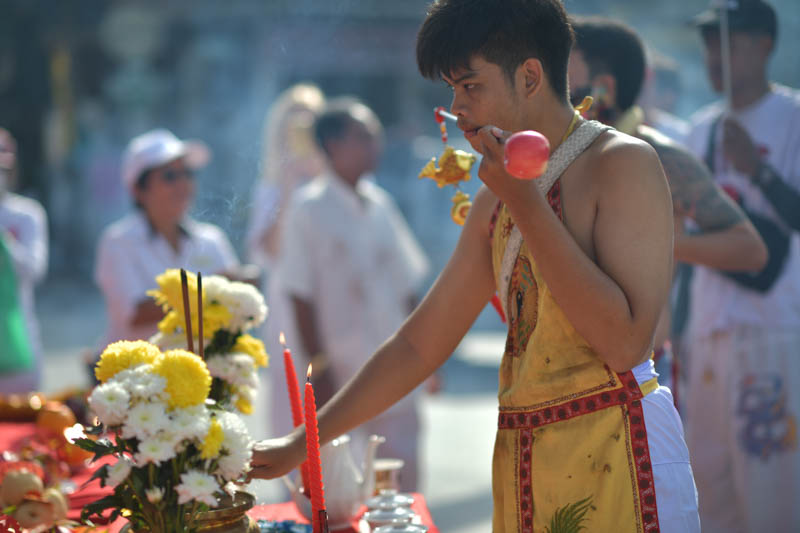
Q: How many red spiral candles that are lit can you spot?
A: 2